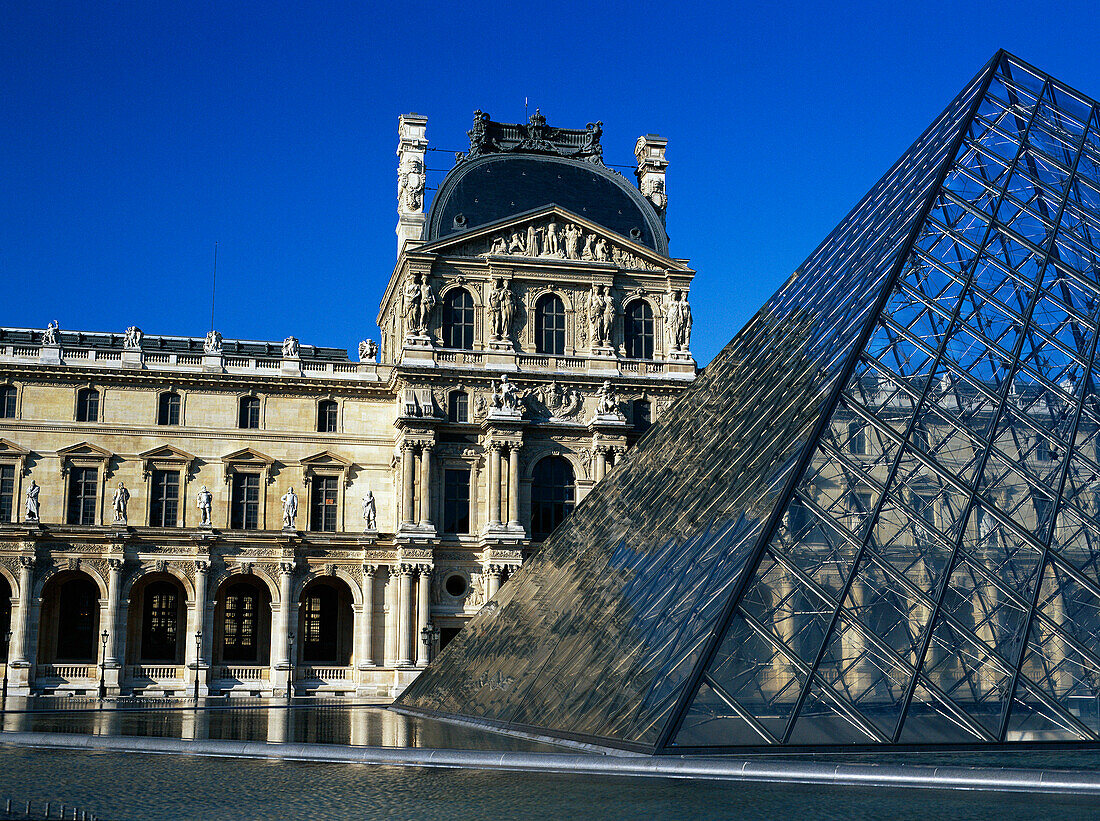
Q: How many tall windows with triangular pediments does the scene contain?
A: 5